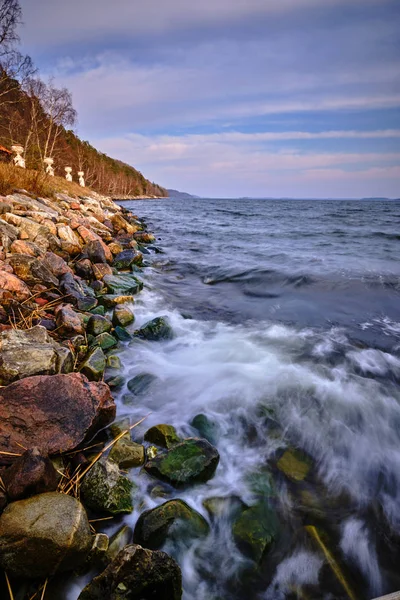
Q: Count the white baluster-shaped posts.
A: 4